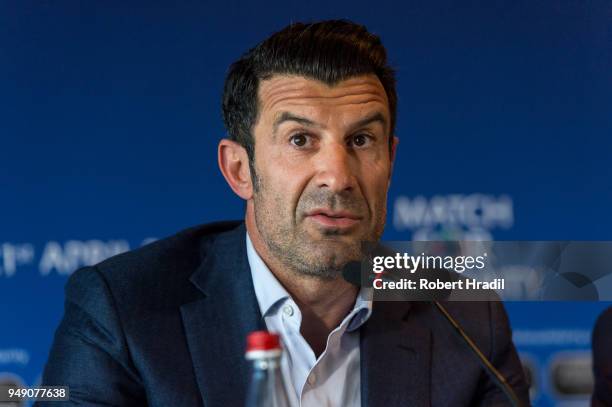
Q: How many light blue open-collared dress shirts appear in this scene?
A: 1